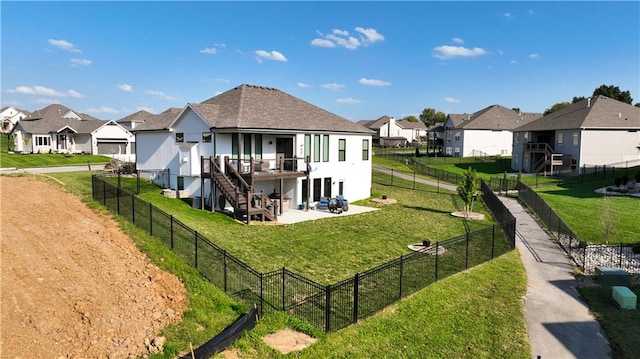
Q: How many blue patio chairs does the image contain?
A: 2